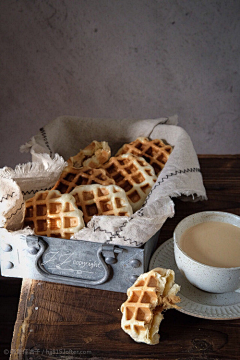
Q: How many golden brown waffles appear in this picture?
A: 7